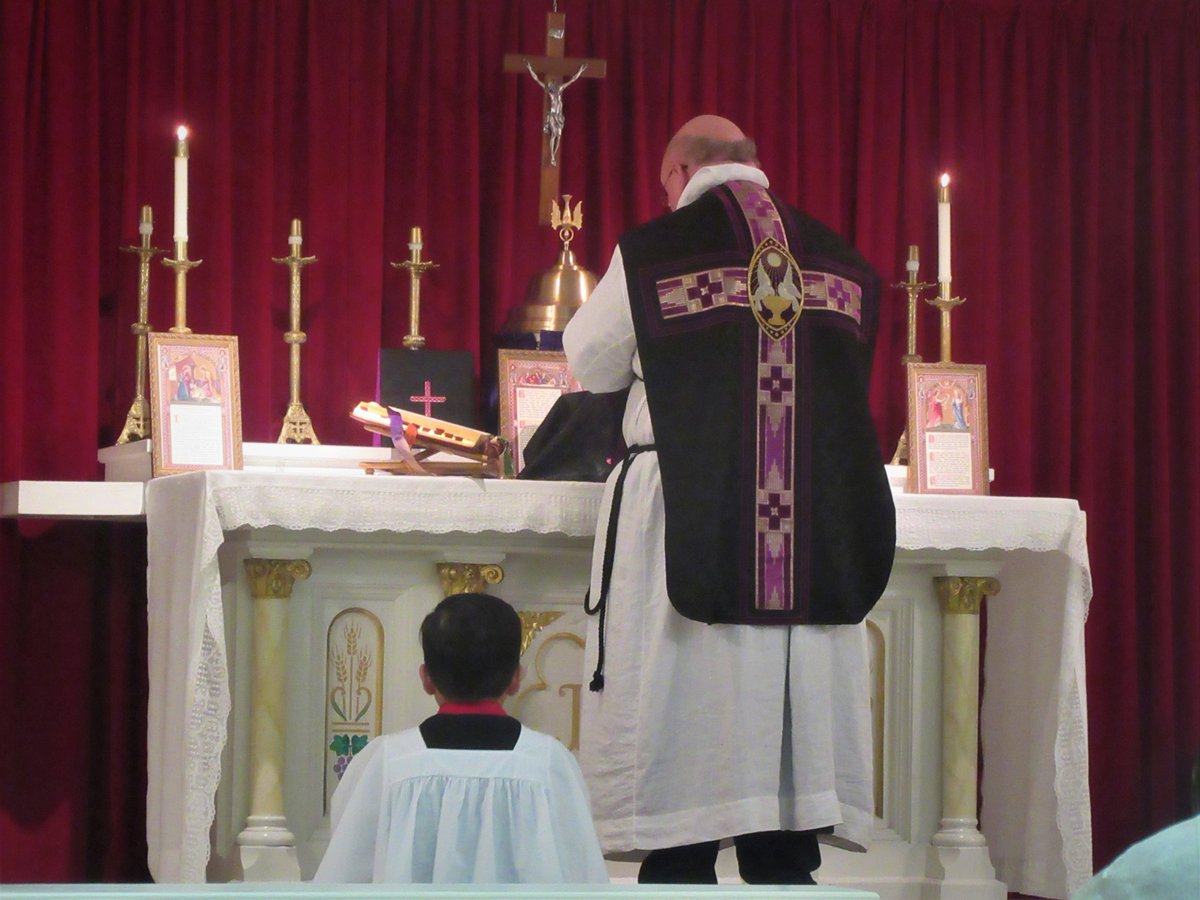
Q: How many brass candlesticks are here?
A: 6